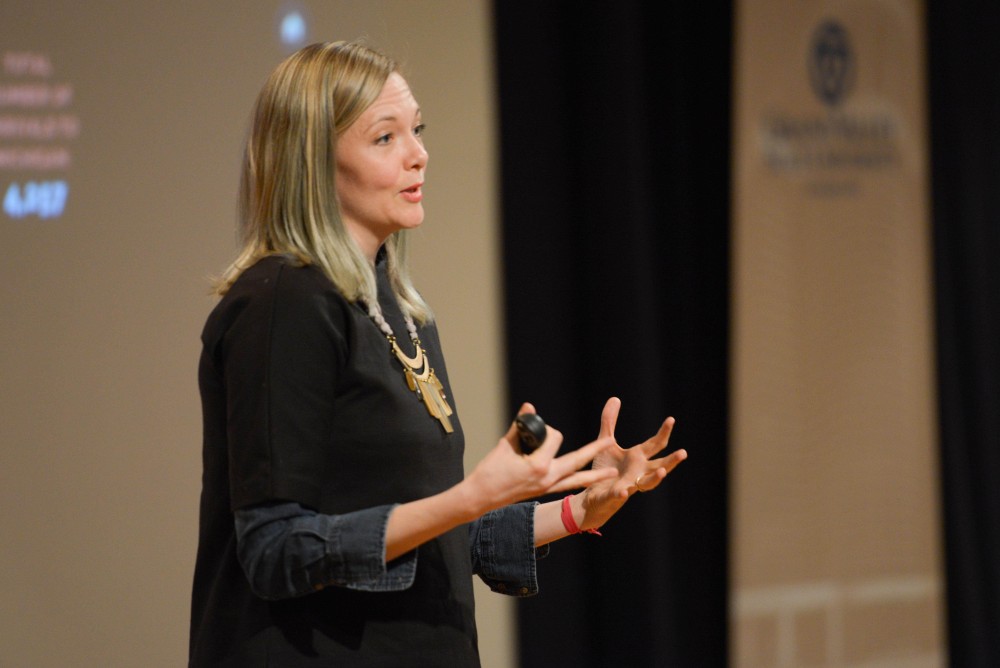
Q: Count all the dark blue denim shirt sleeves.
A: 2